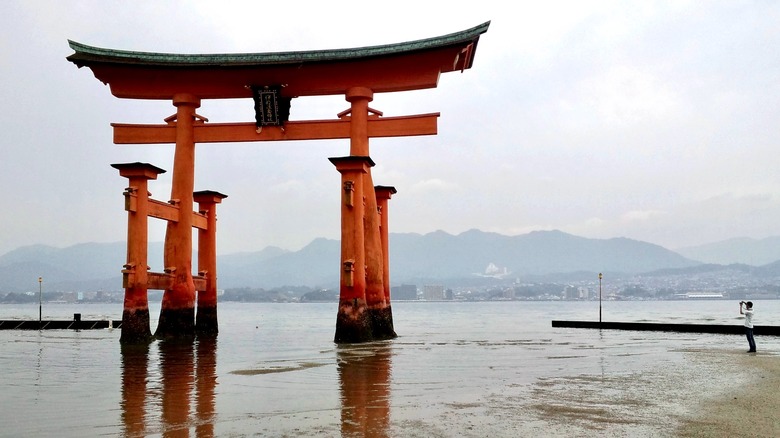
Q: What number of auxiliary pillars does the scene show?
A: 4